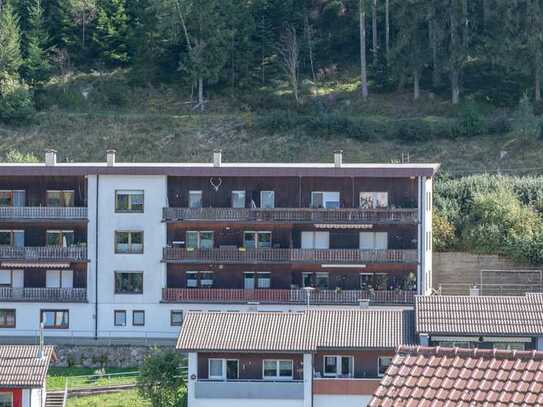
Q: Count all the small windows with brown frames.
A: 3